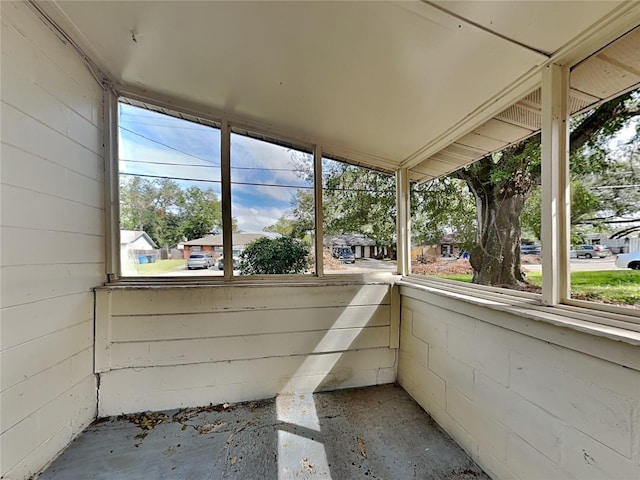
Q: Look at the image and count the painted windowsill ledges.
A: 2